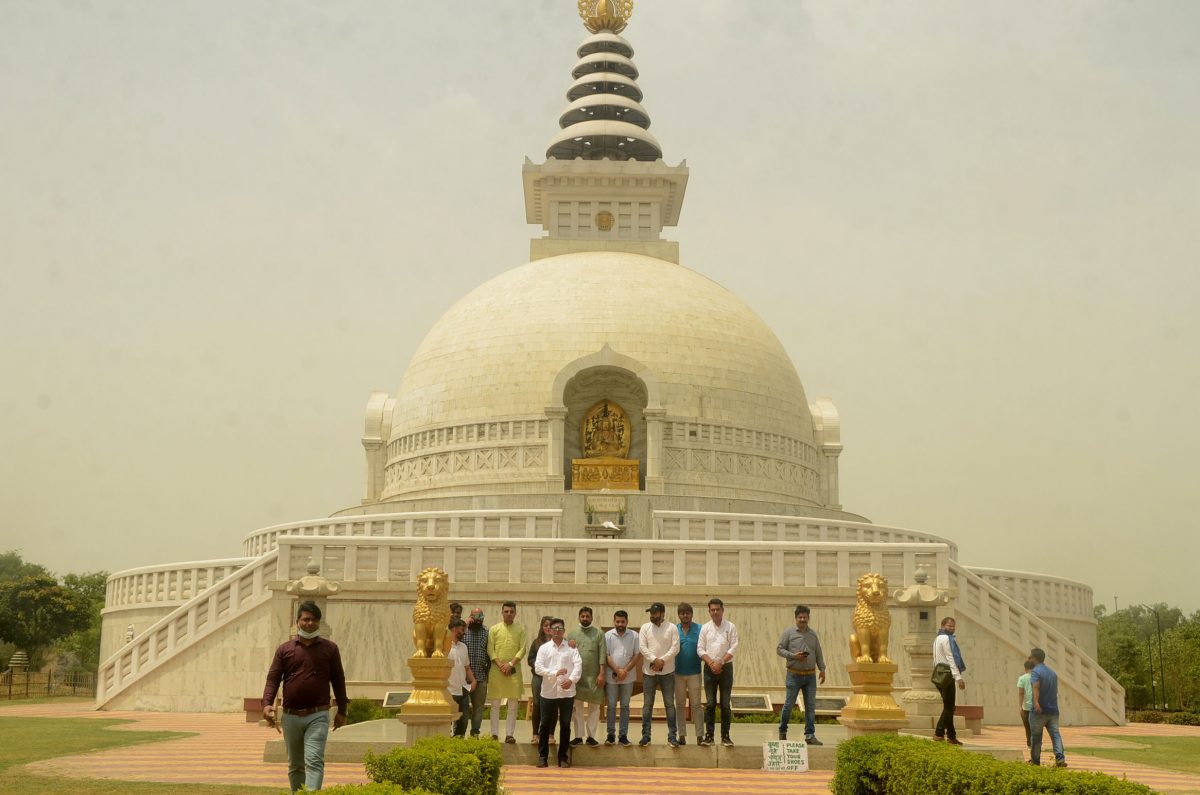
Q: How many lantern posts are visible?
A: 2